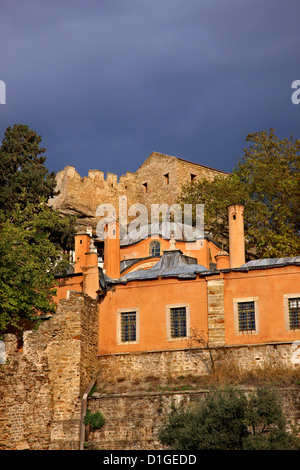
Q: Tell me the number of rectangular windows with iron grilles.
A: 4